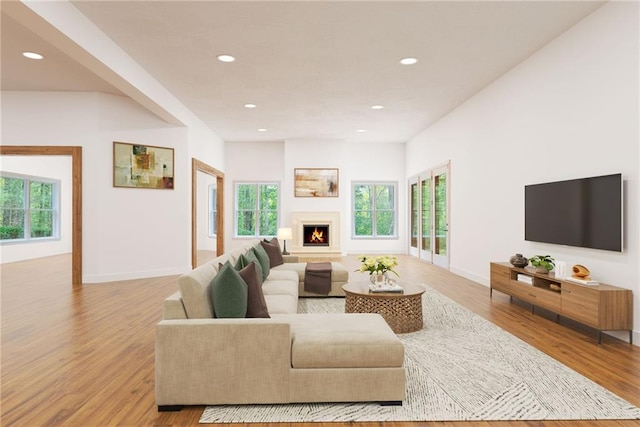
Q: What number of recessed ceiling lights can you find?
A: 7